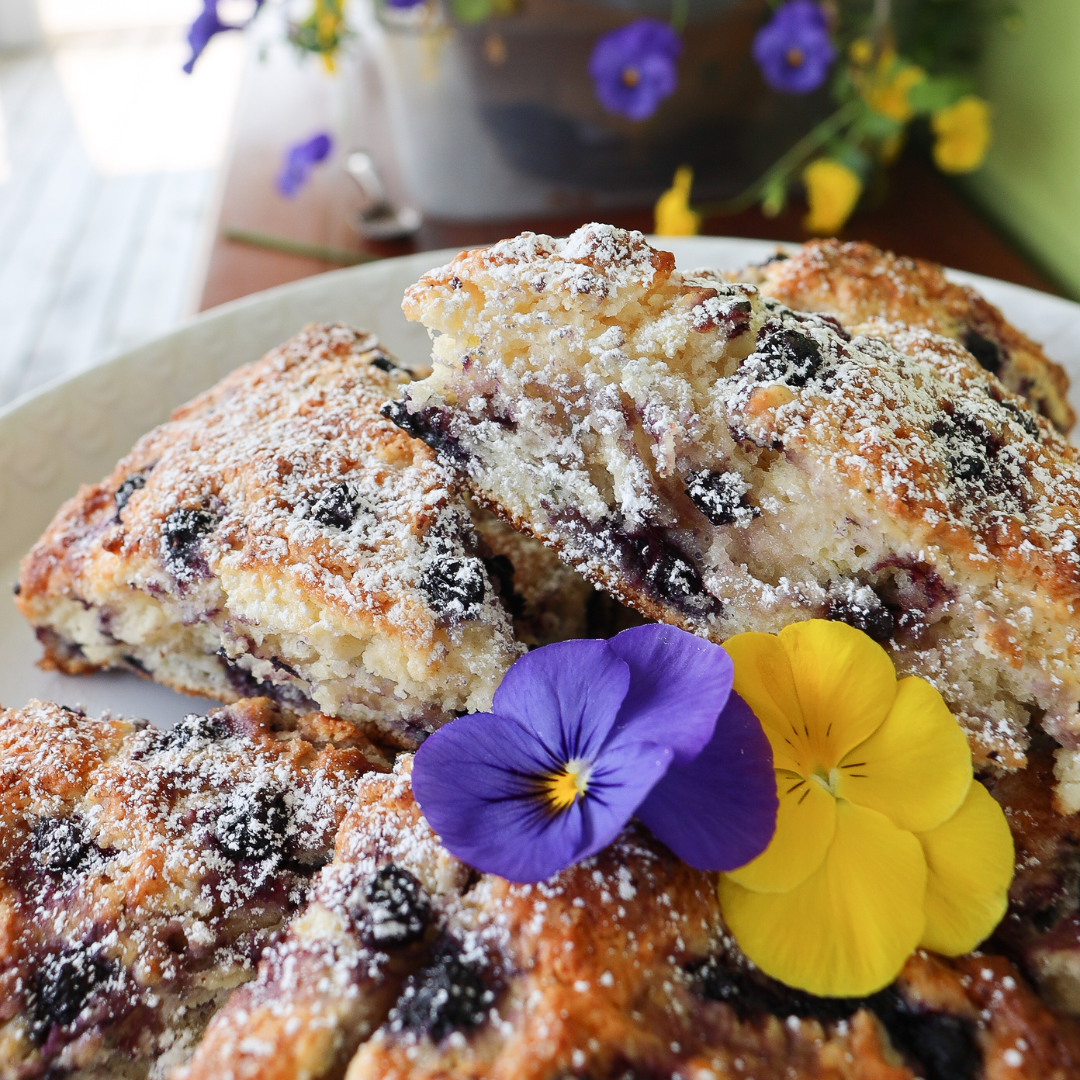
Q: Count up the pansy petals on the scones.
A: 10